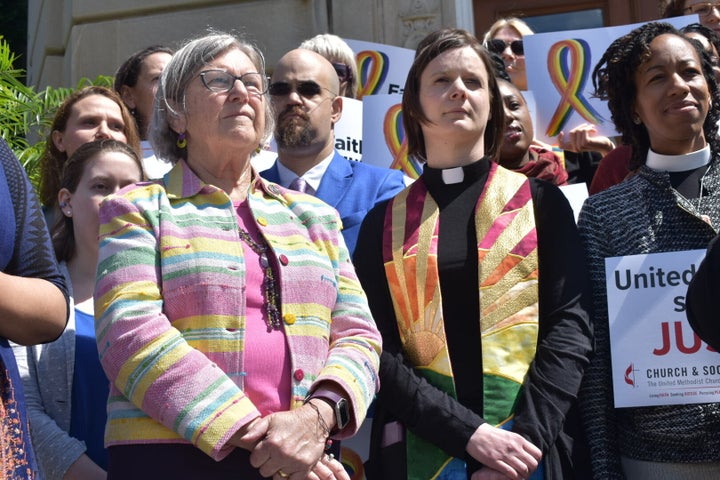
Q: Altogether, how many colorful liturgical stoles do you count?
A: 1